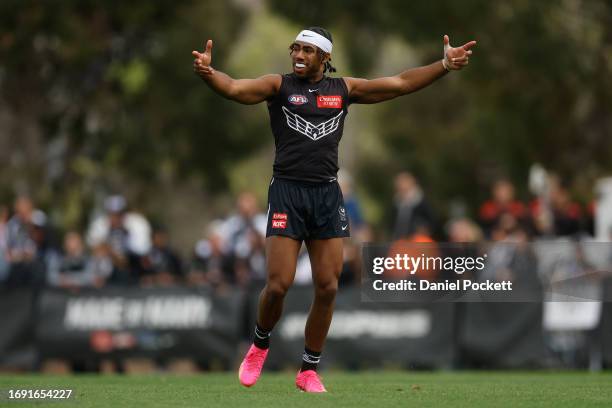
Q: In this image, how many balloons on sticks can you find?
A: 0